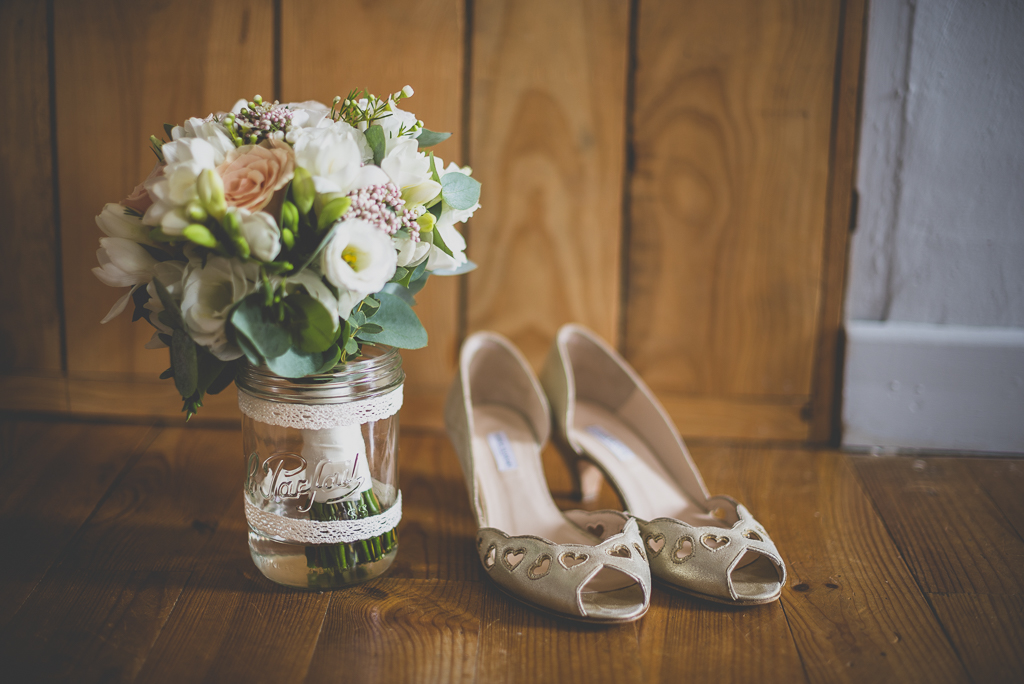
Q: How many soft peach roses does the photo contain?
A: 2